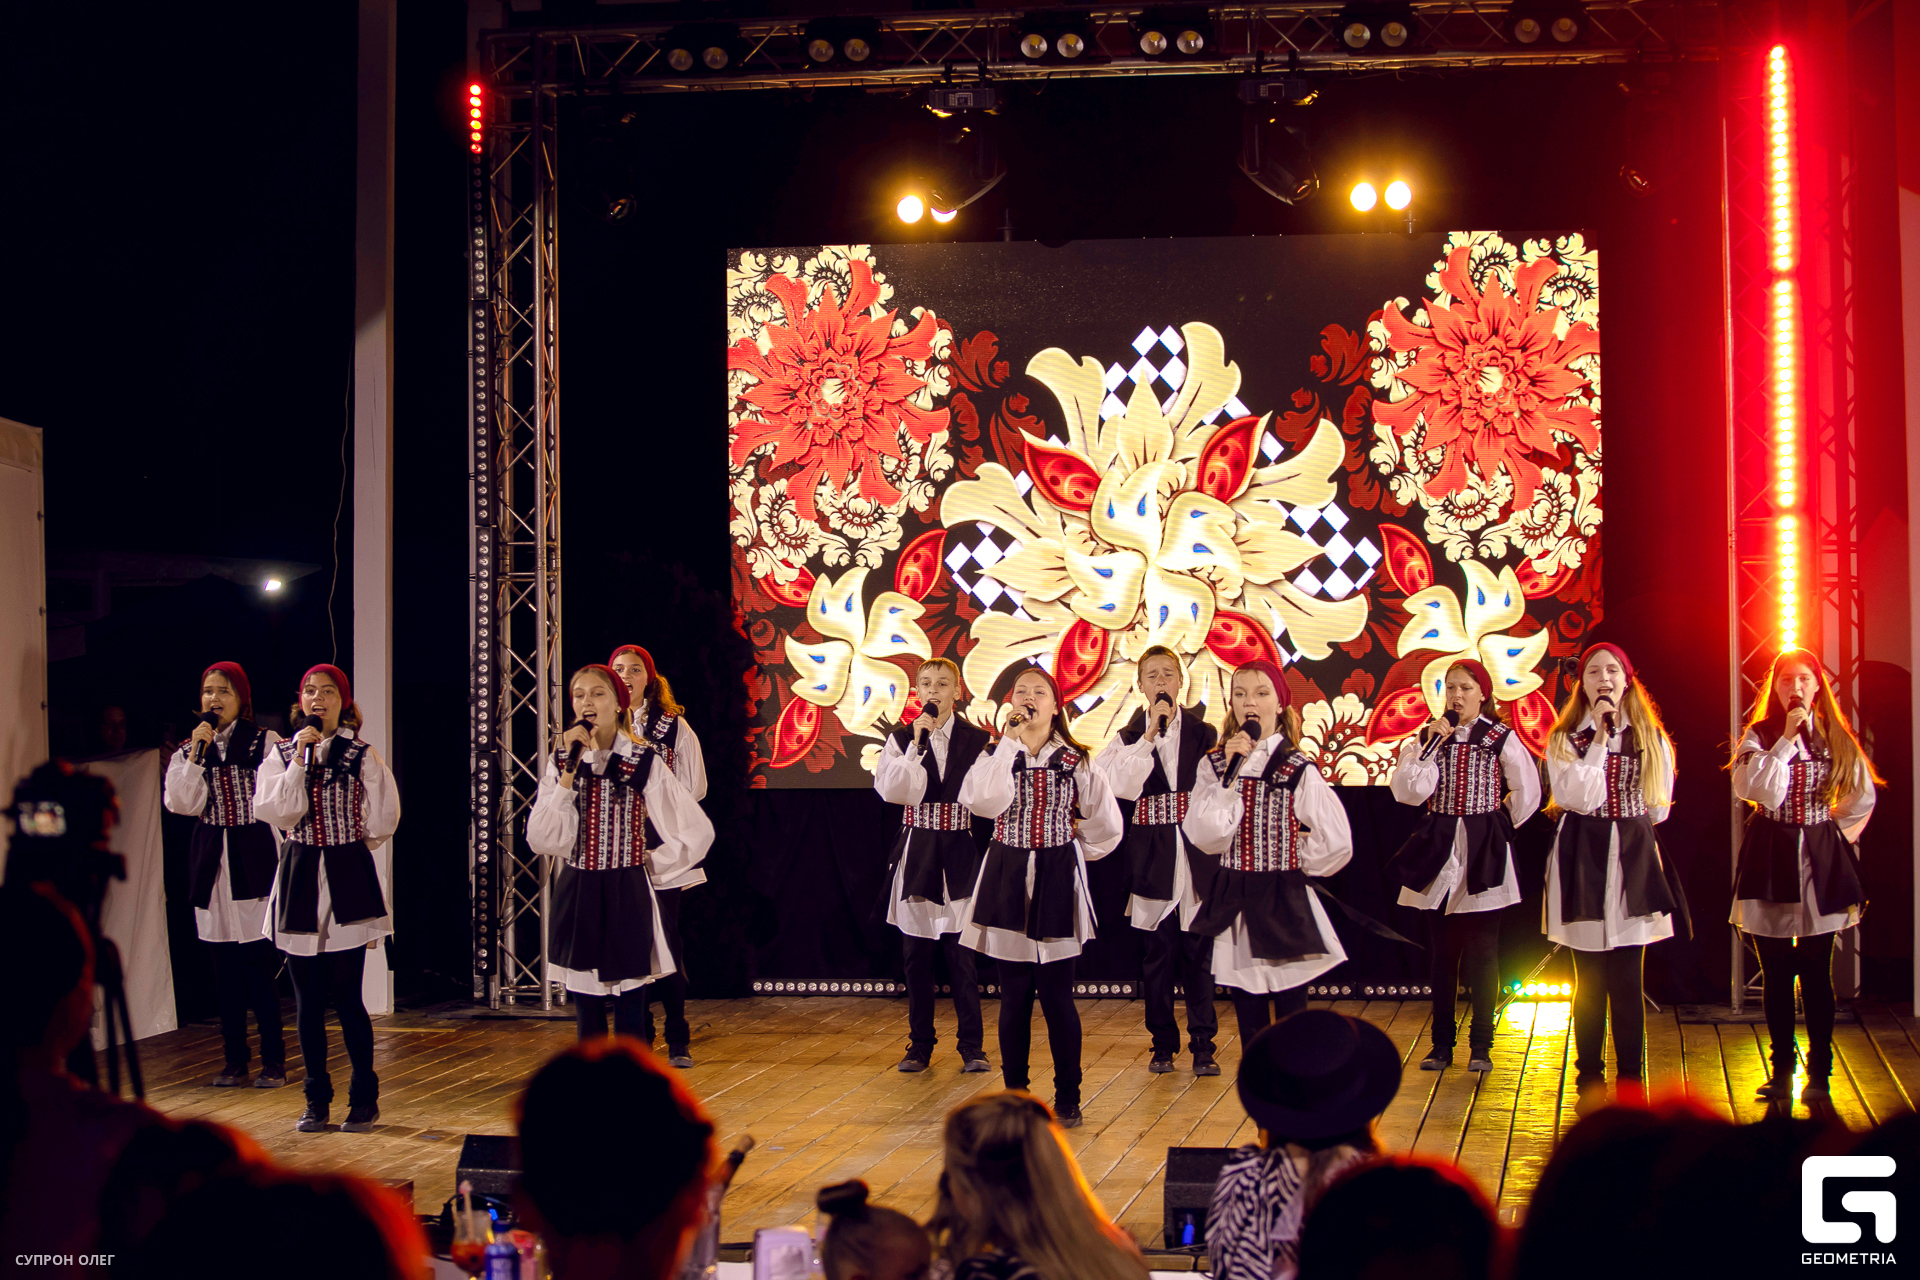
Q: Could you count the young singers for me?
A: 11